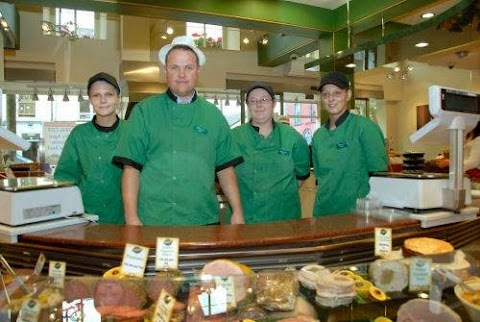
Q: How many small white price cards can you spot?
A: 9